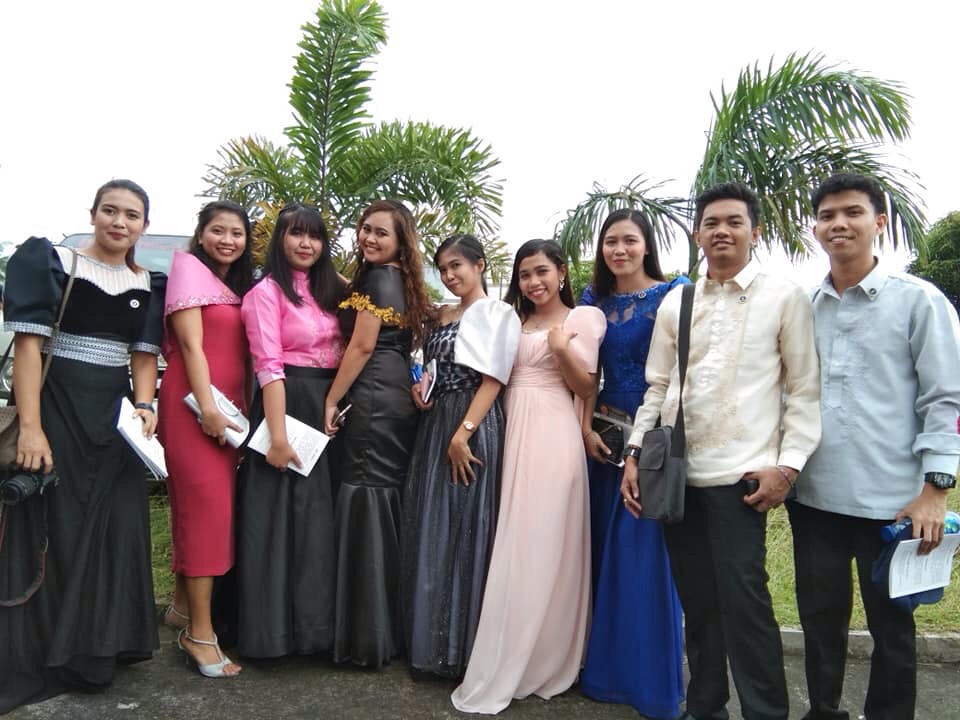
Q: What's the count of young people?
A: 9